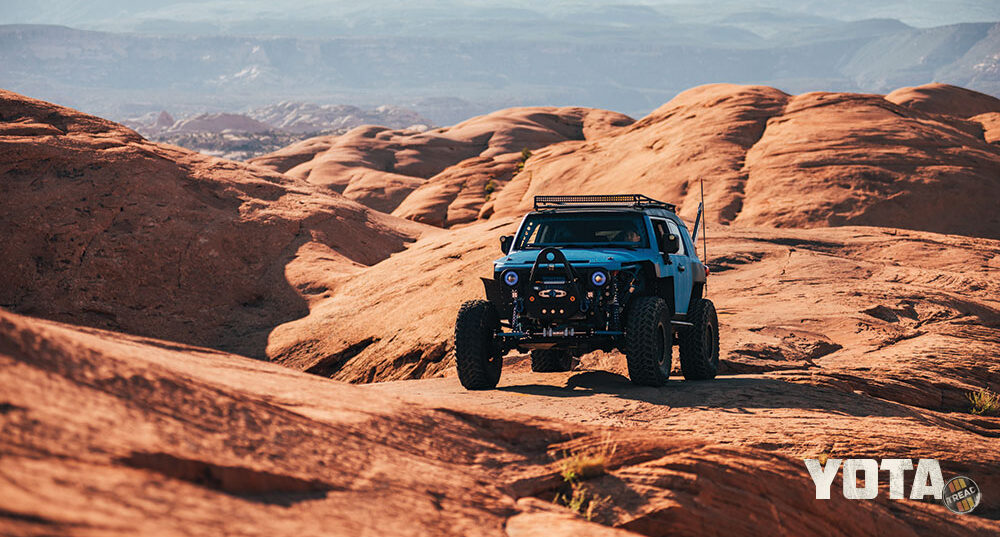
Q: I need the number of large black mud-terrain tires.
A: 4